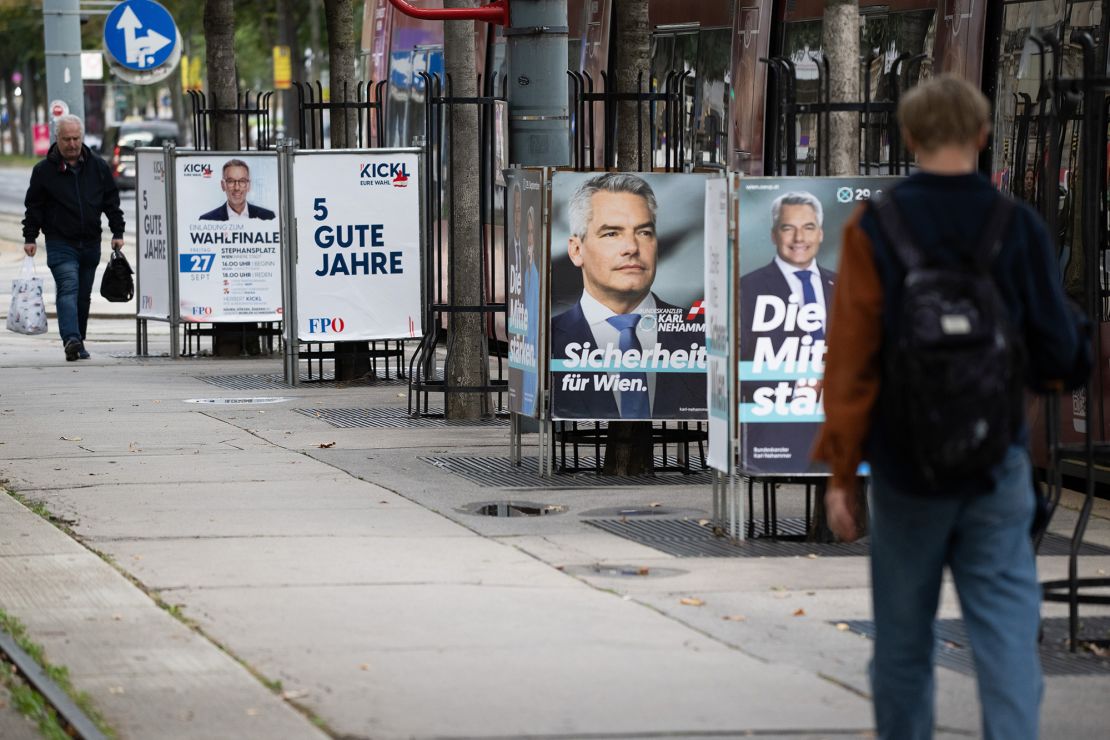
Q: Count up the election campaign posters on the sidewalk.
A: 7